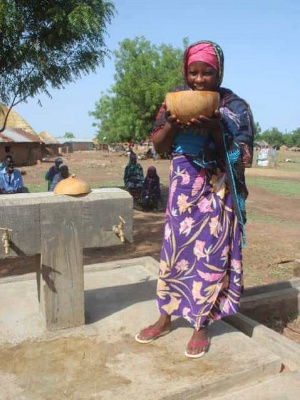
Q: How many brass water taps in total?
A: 2